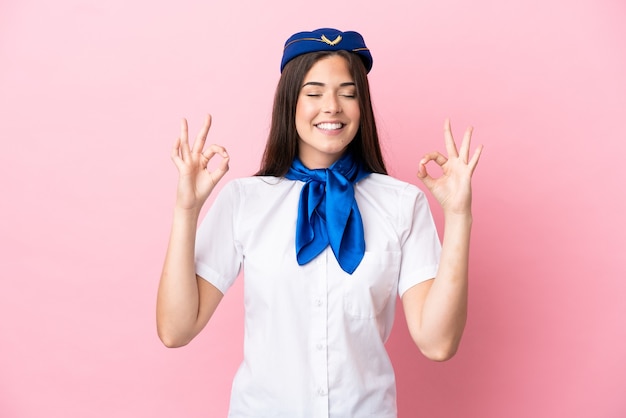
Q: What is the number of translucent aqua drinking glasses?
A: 0